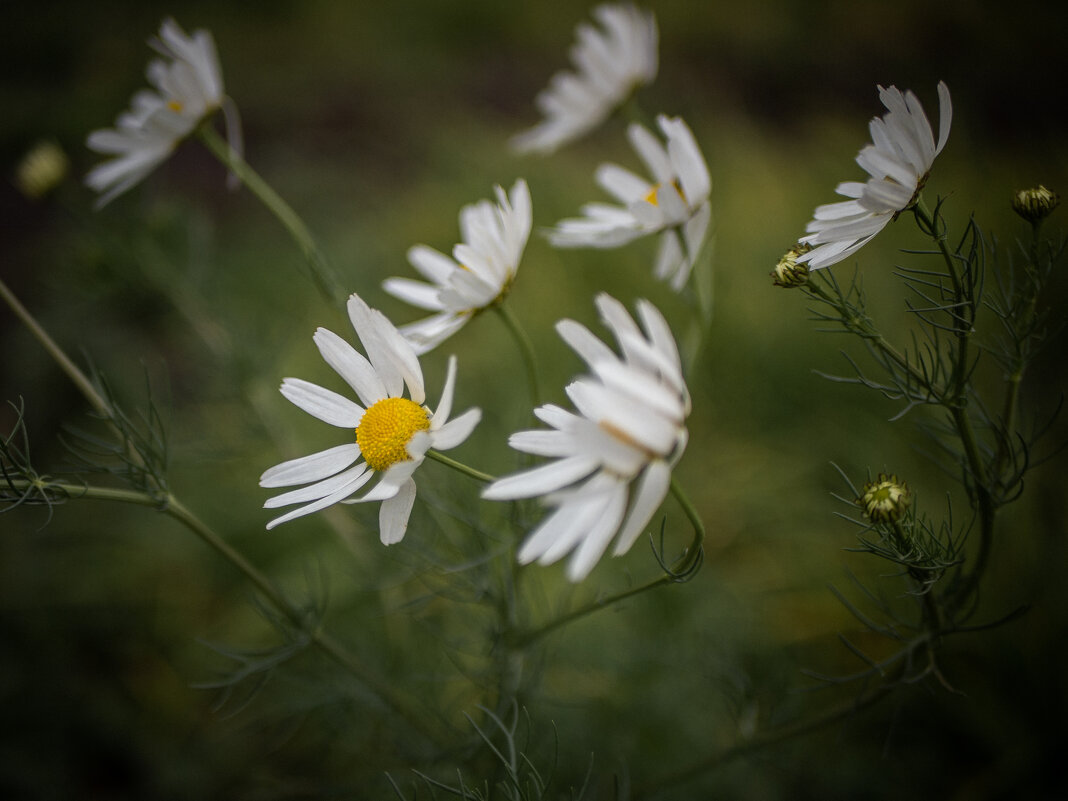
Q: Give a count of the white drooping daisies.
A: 7